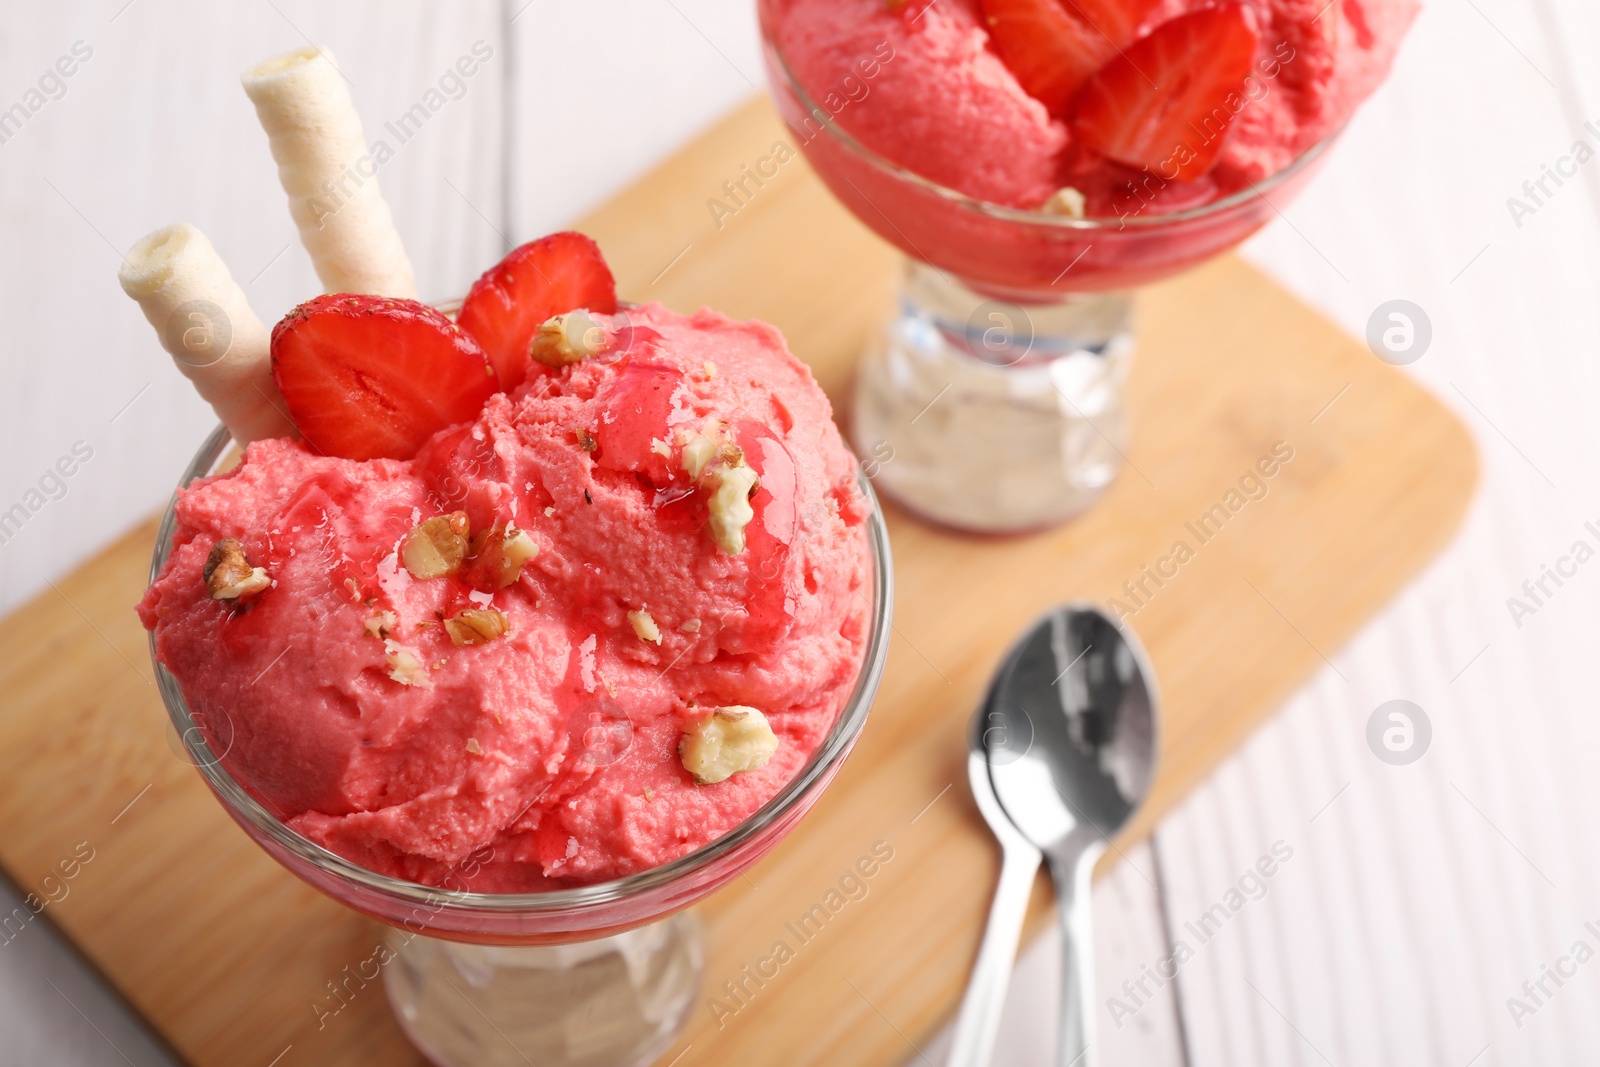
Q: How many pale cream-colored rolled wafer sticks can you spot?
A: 2